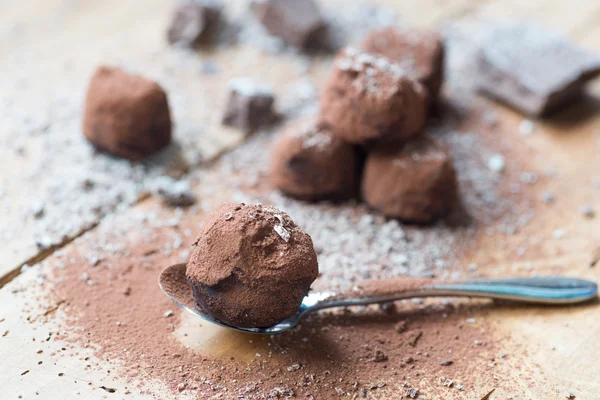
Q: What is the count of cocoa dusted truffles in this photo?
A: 6